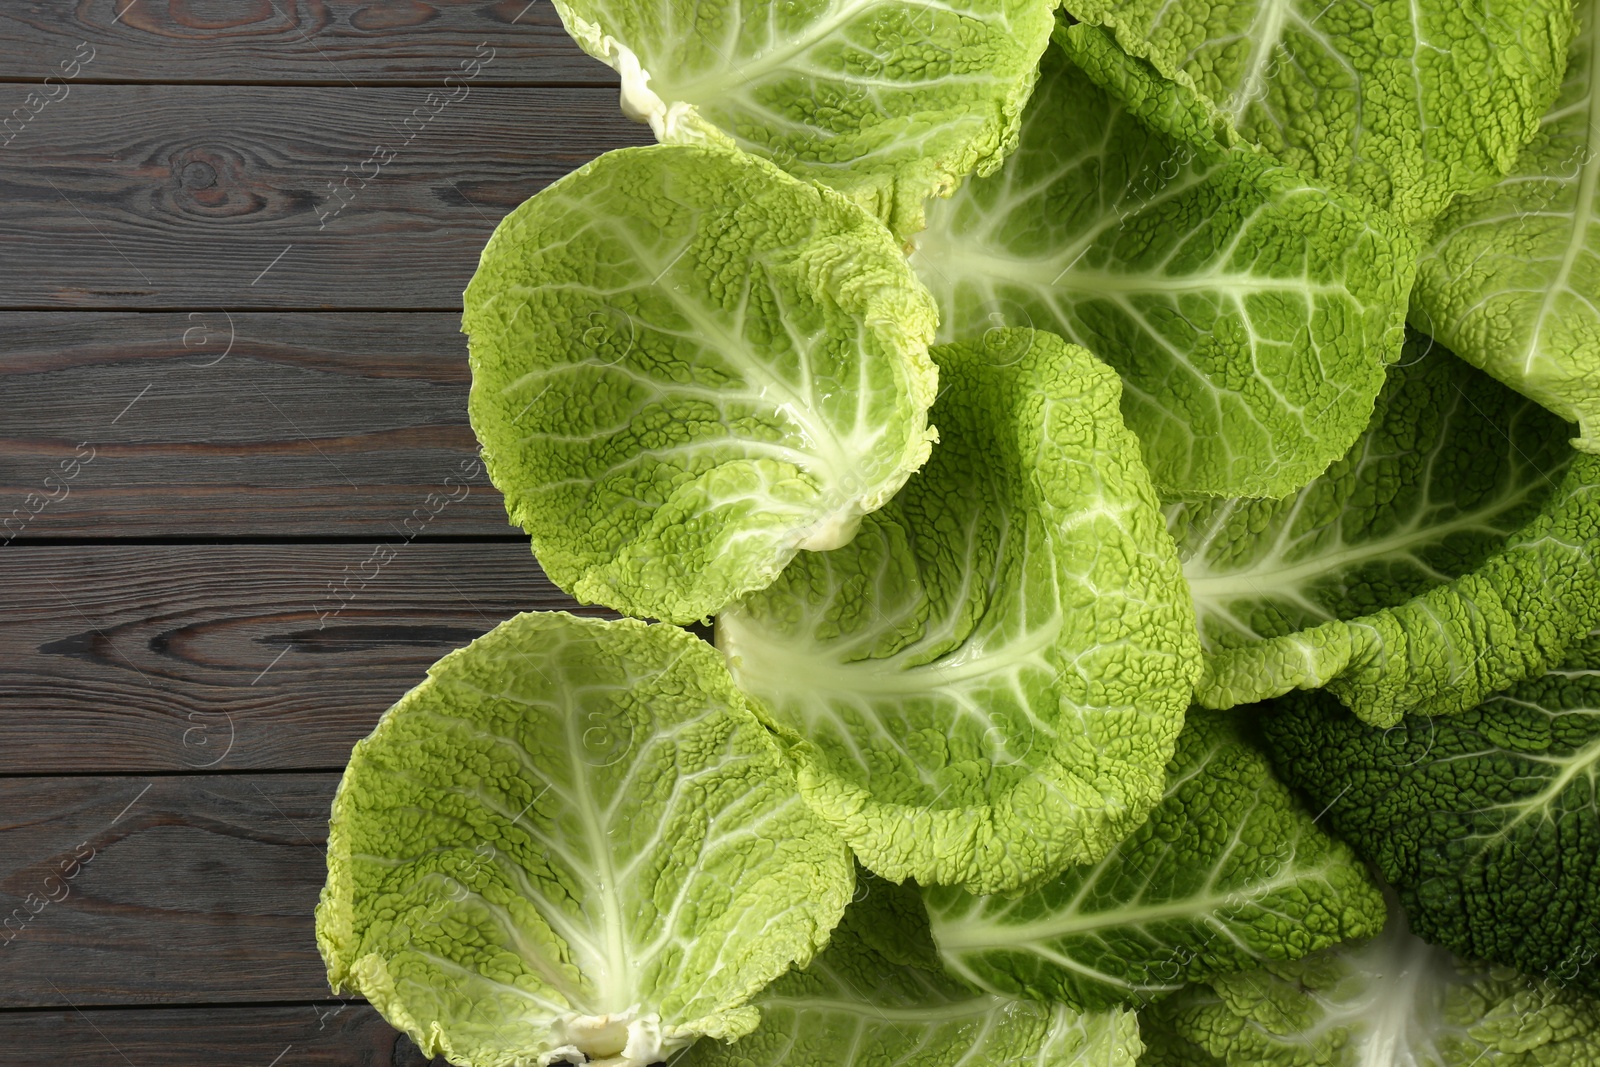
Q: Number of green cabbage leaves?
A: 12